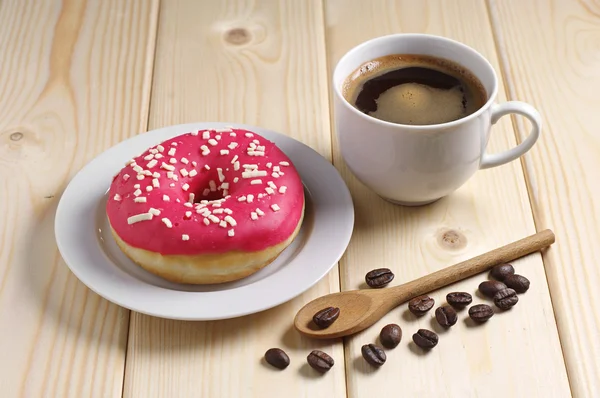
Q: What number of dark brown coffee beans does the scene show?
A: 15